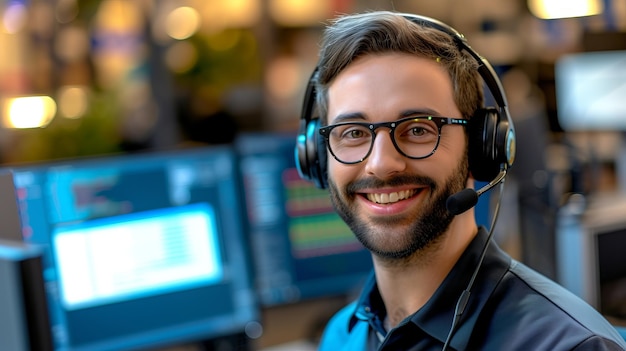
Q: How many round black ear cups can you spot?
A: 2